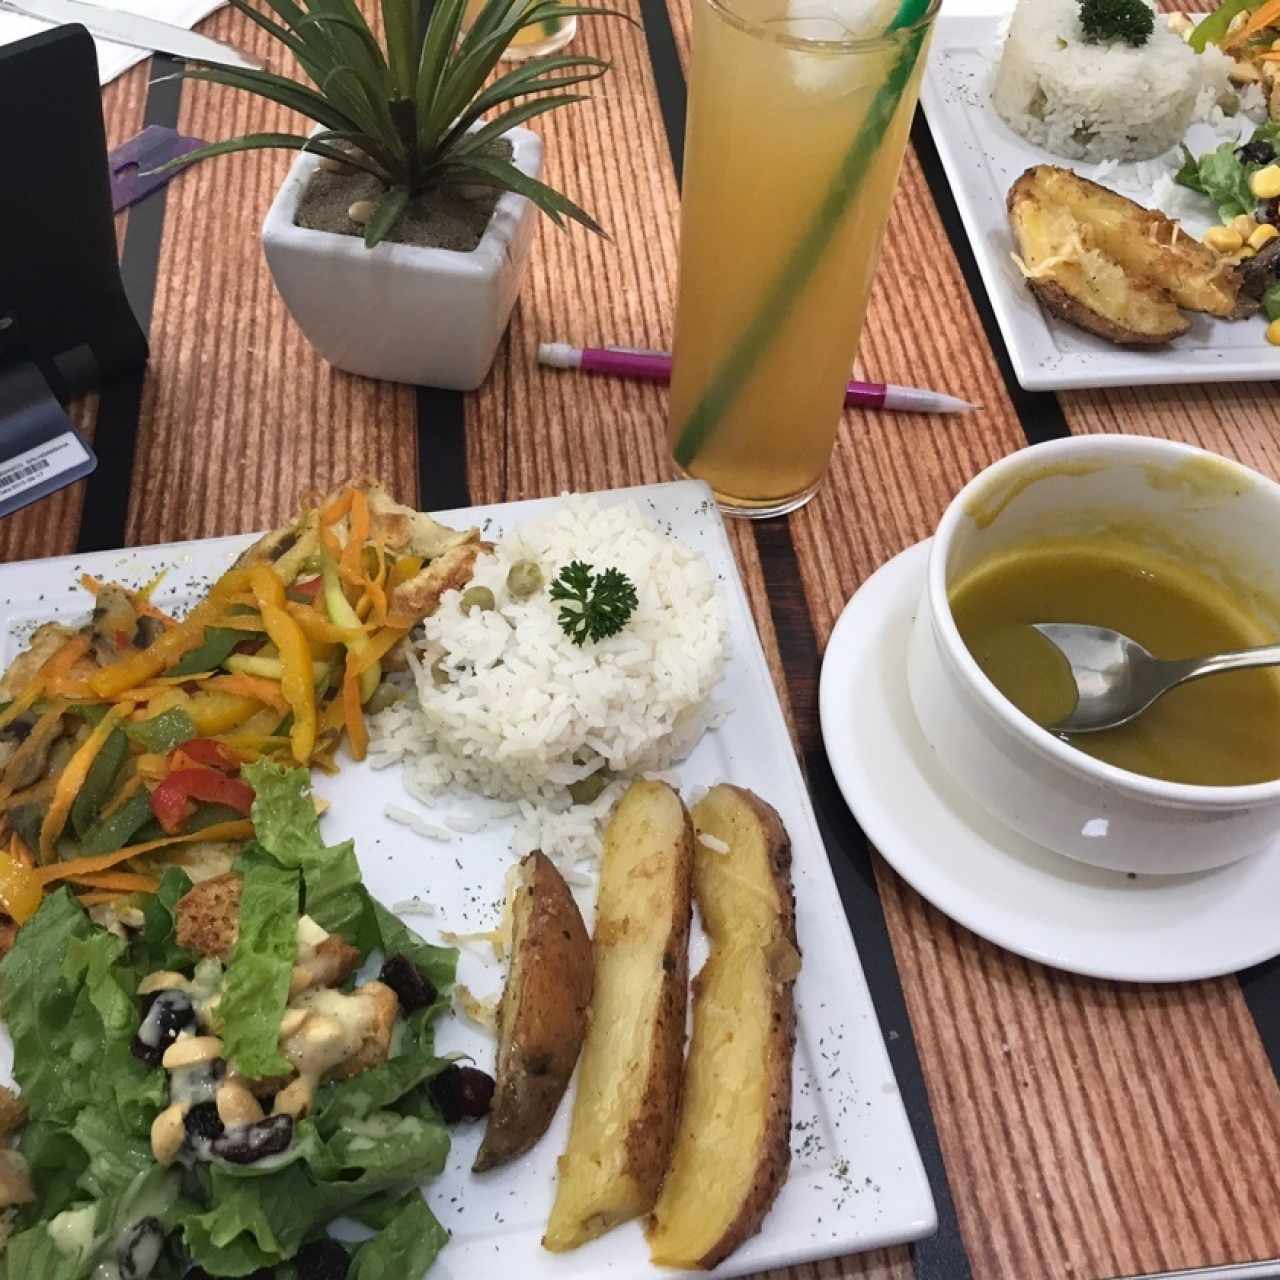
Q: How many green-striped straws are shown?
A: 1